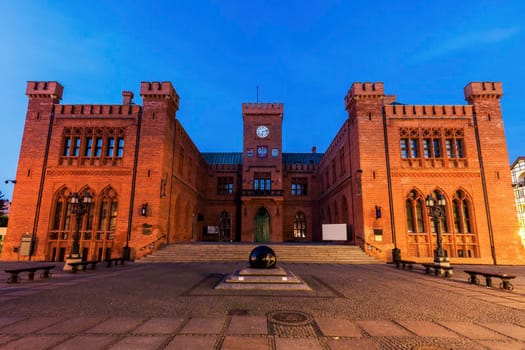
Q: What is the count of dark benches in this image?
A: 6